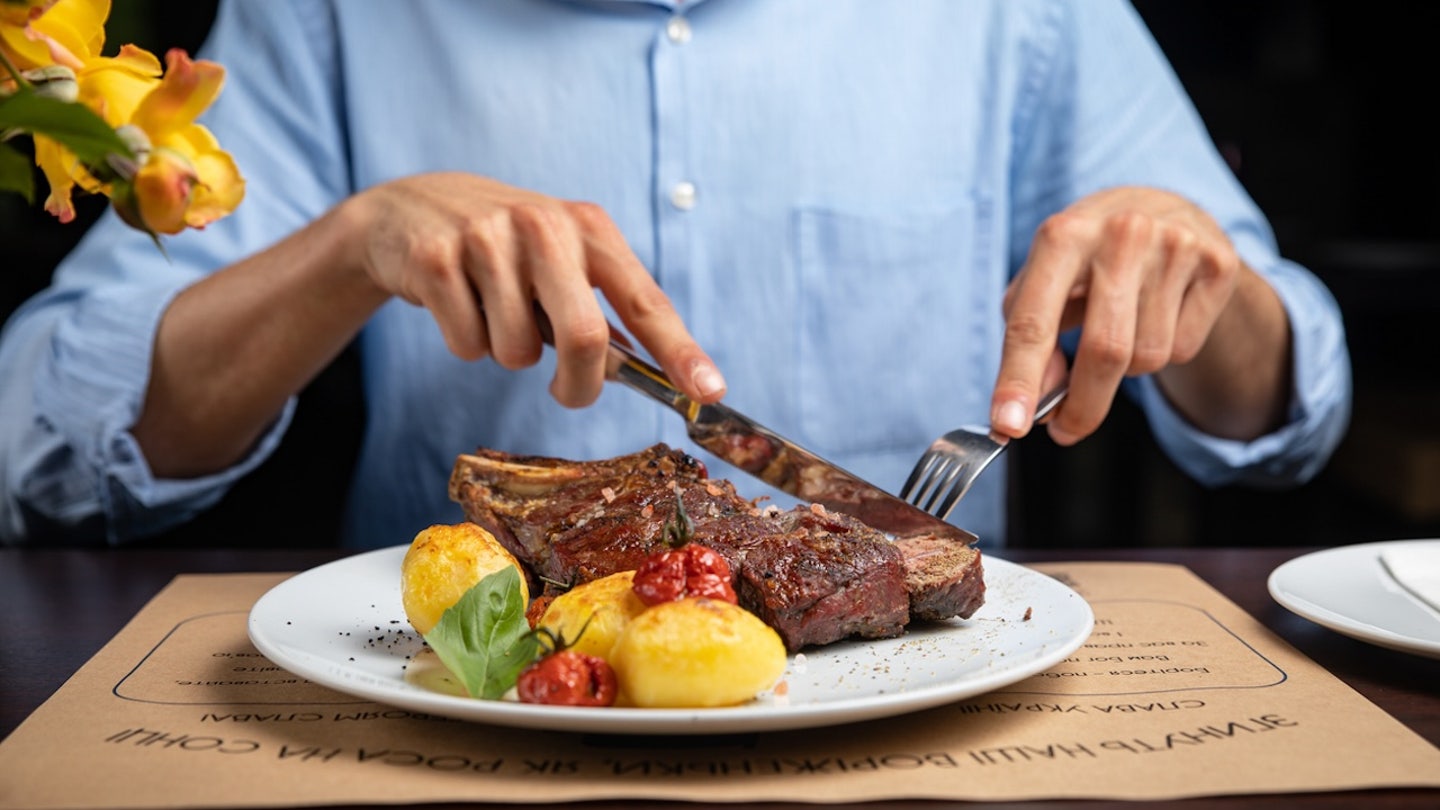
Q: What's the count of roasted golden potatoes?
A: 3